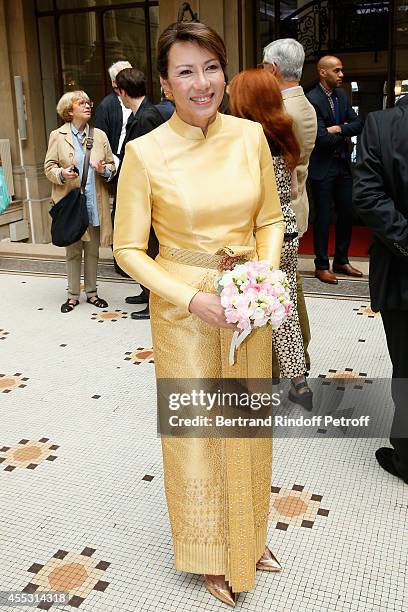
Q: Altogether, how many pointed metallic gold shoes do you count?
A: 2